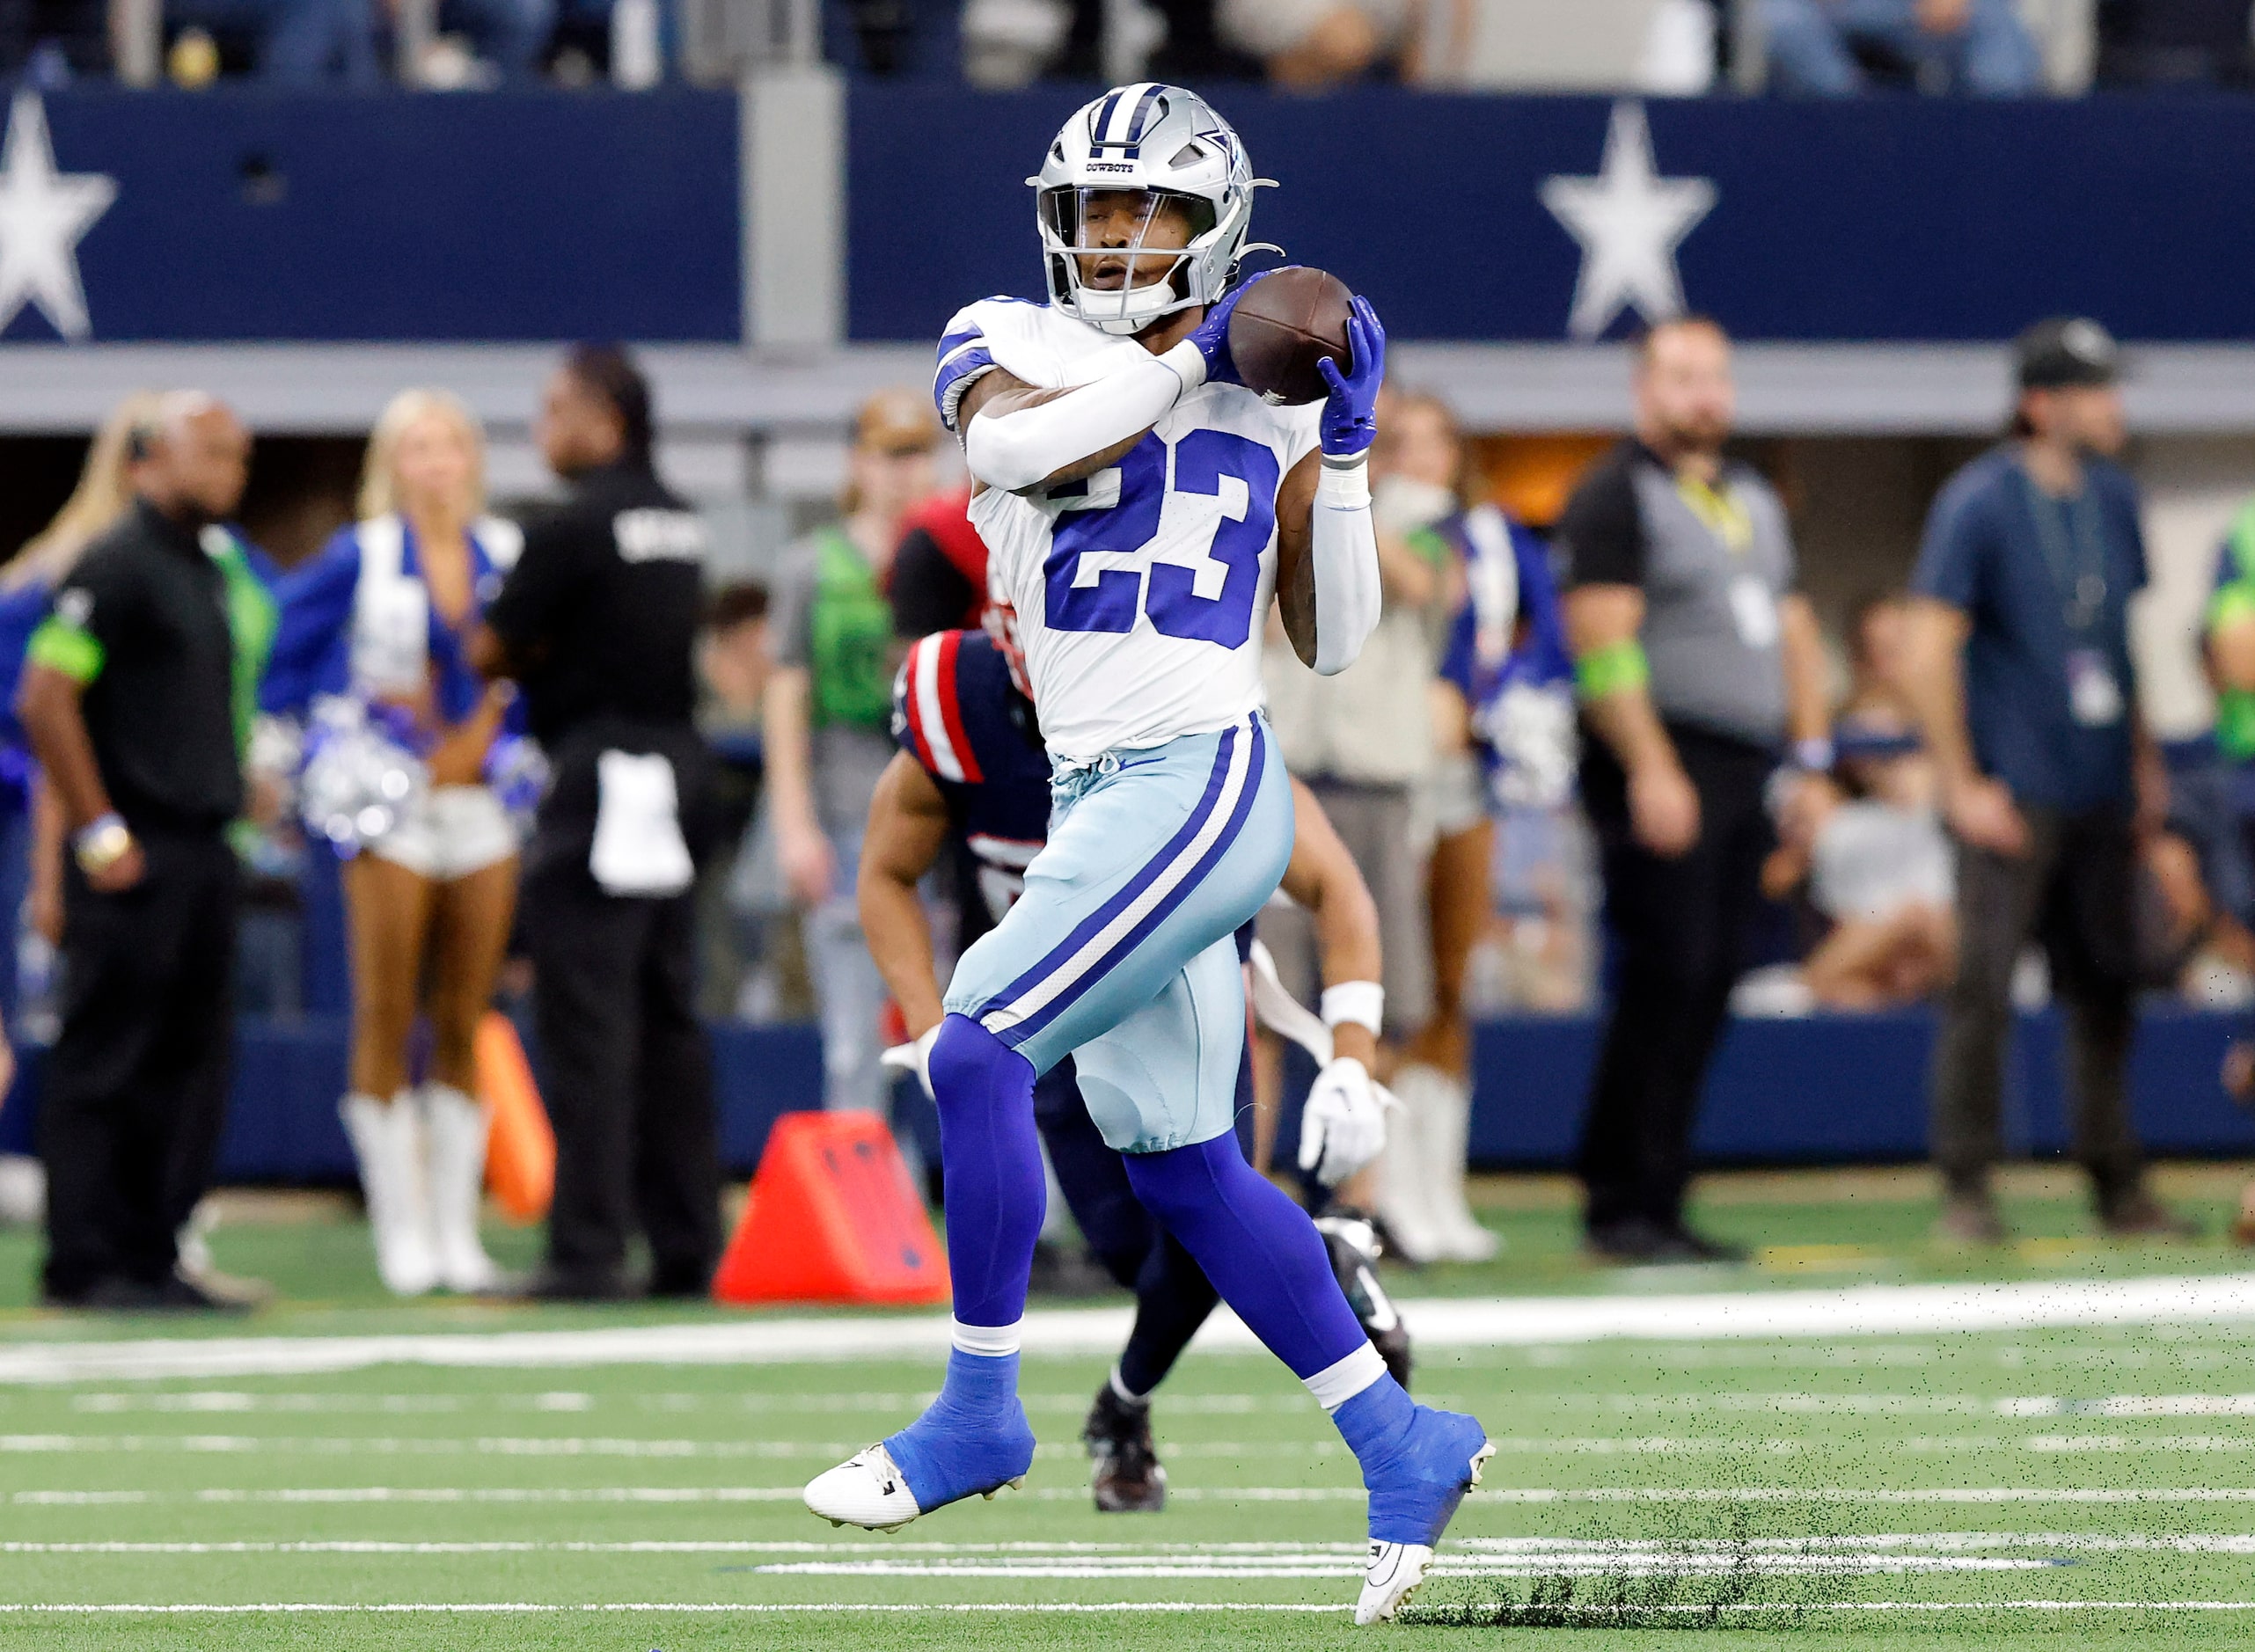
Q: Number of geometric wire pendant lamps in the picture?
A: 0